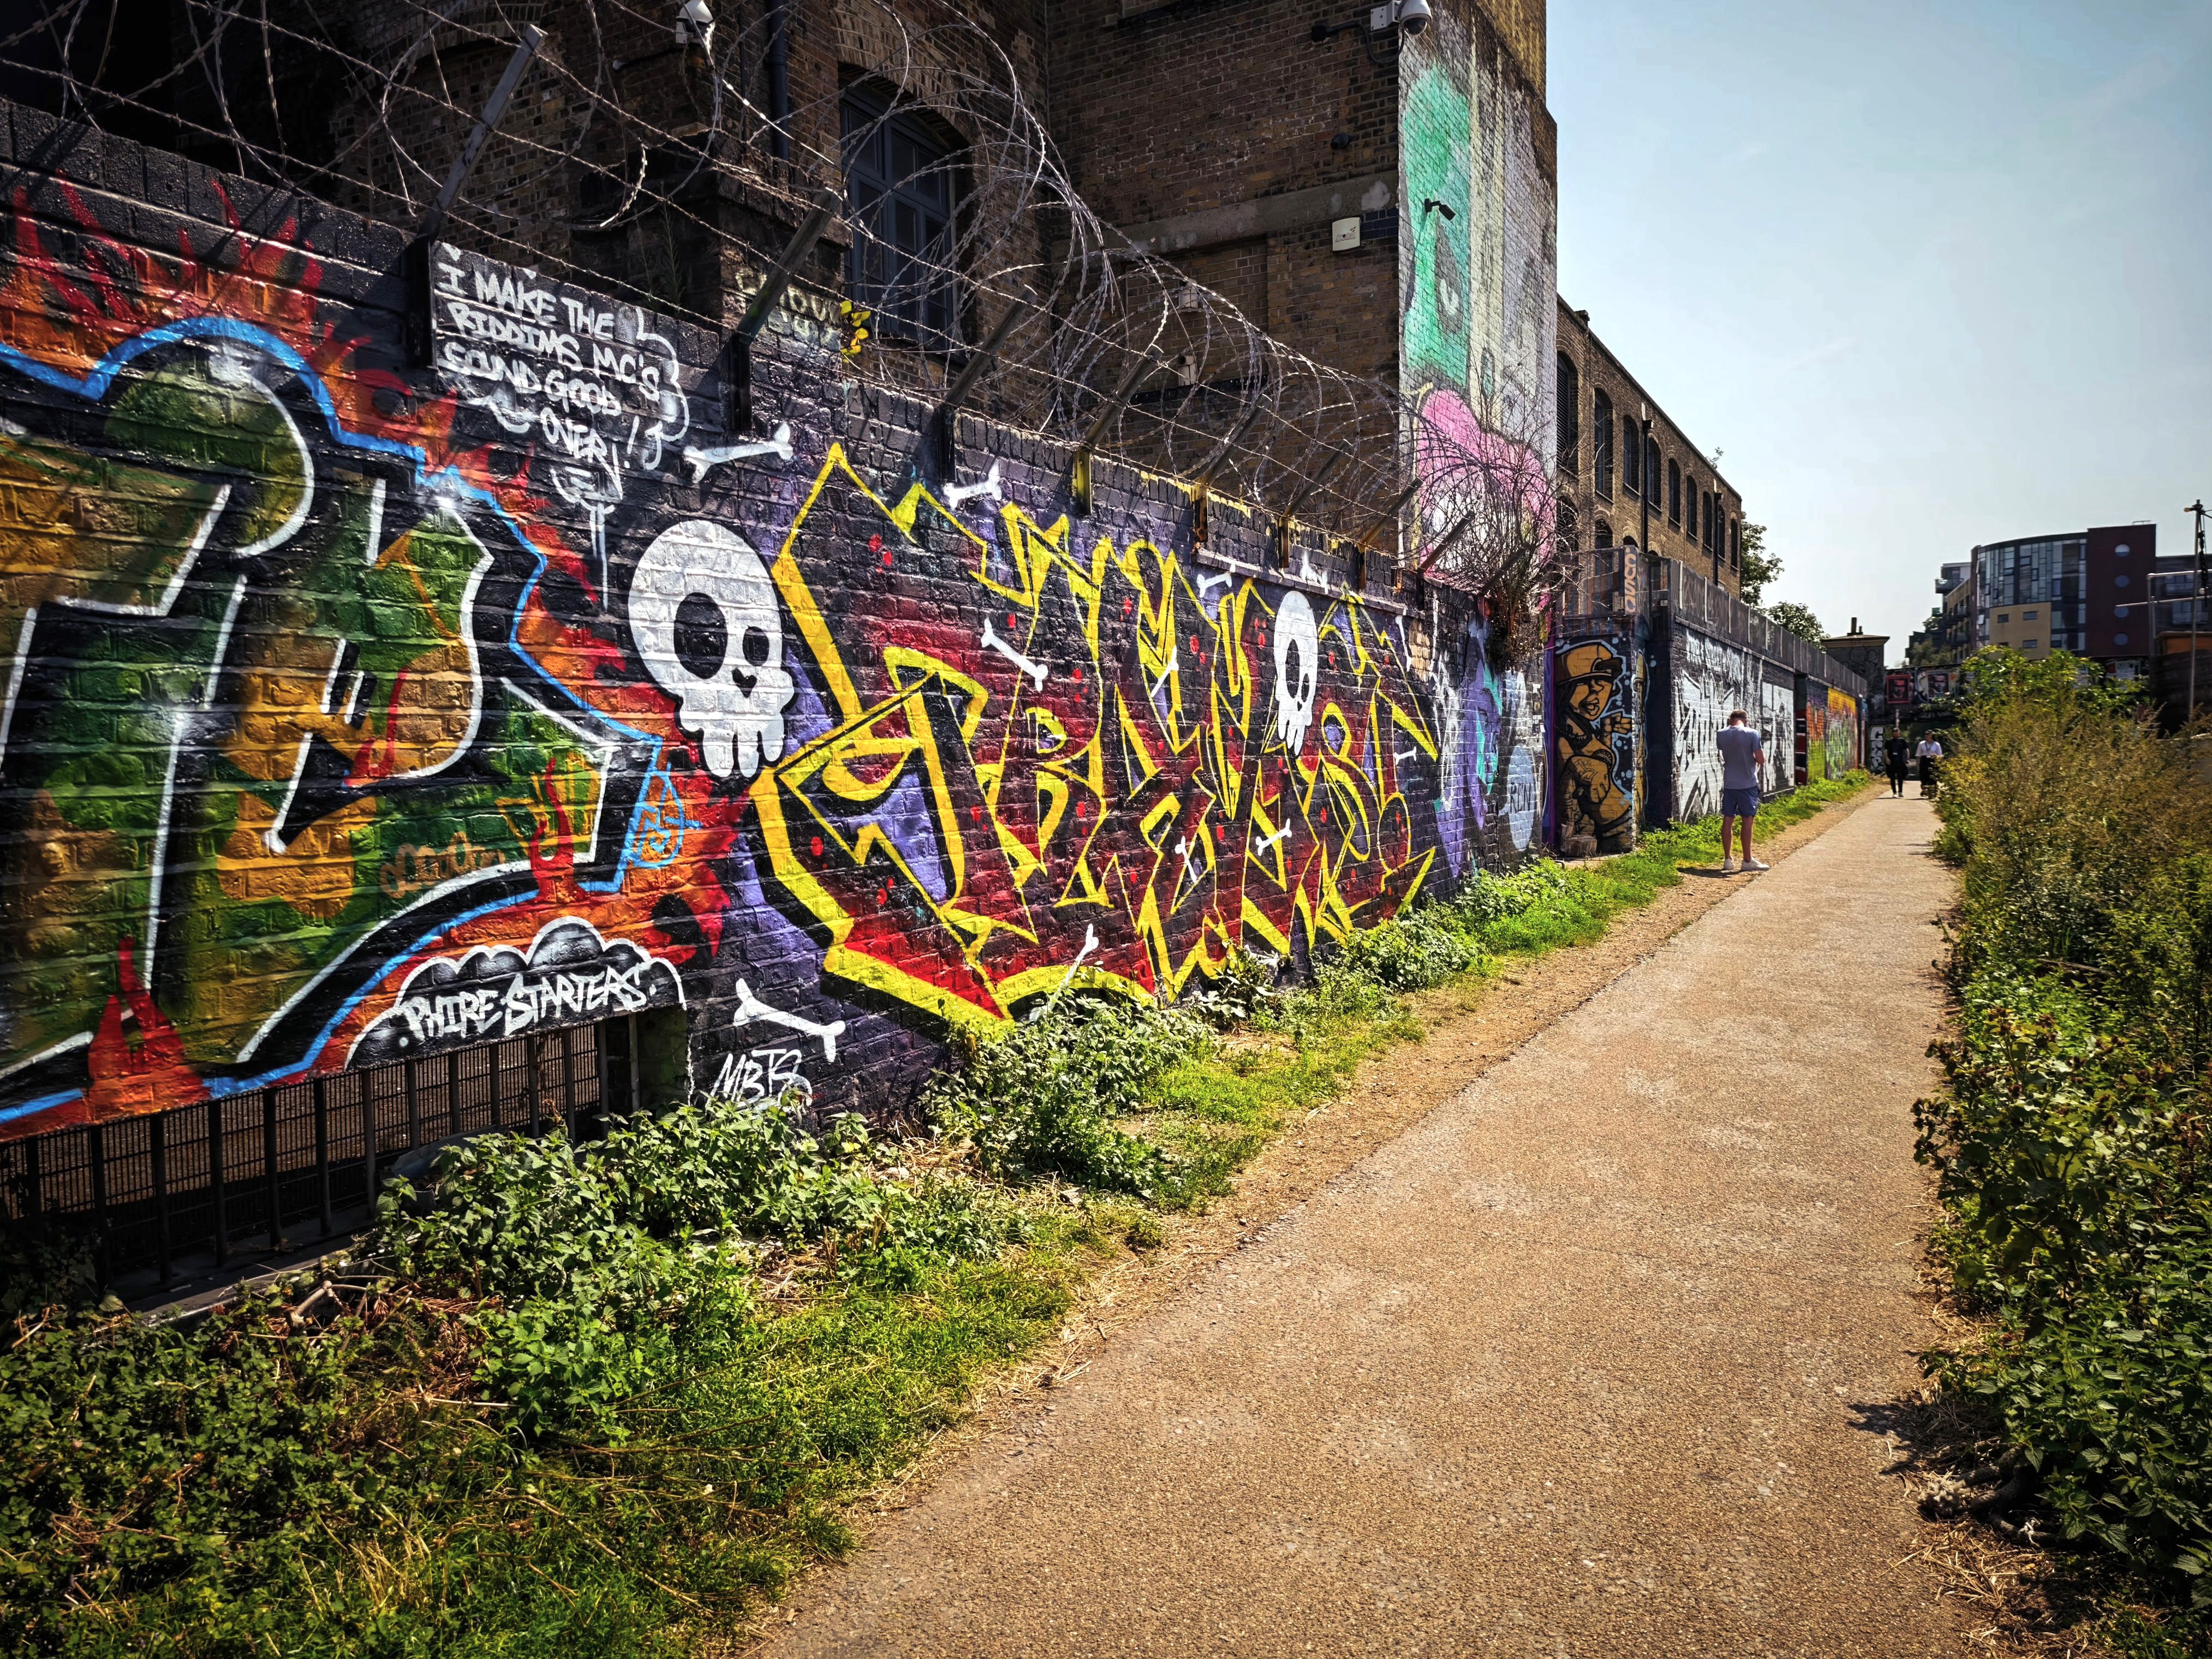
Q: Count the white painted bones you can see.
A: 12